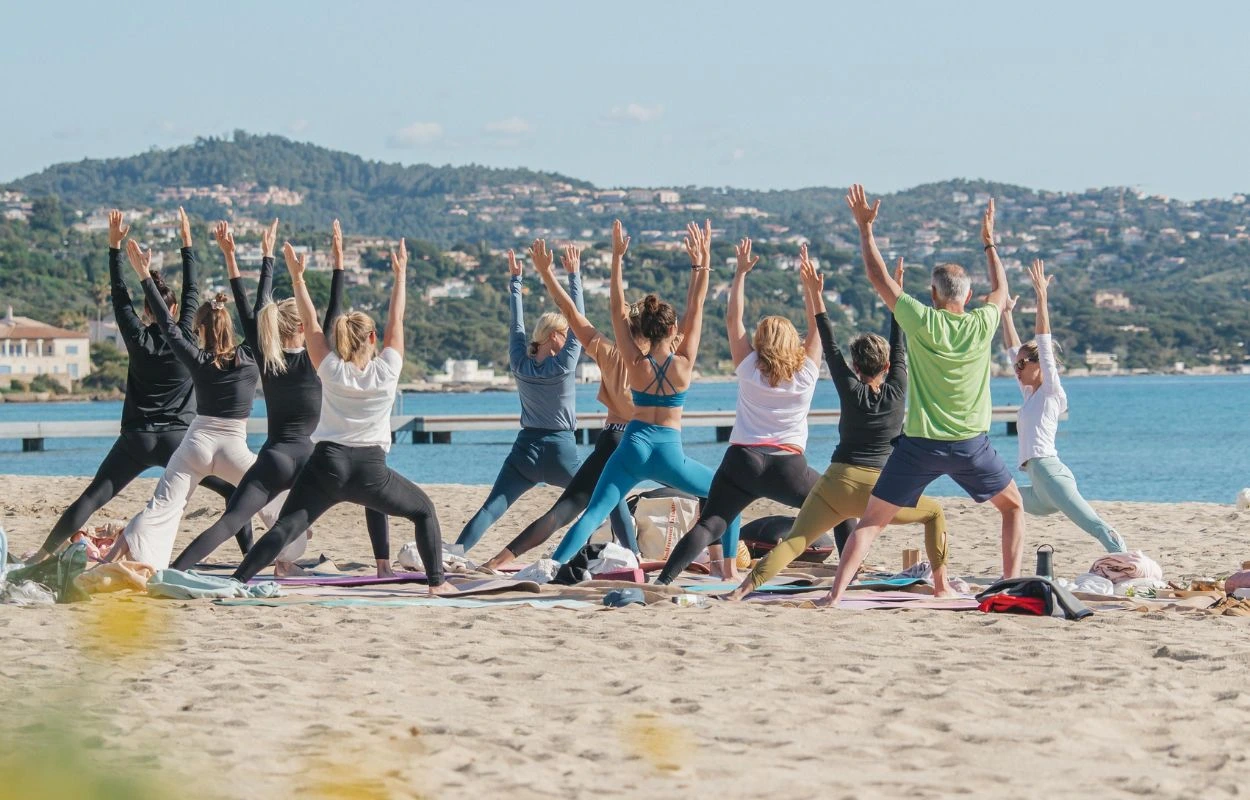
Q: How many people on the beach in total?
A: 11